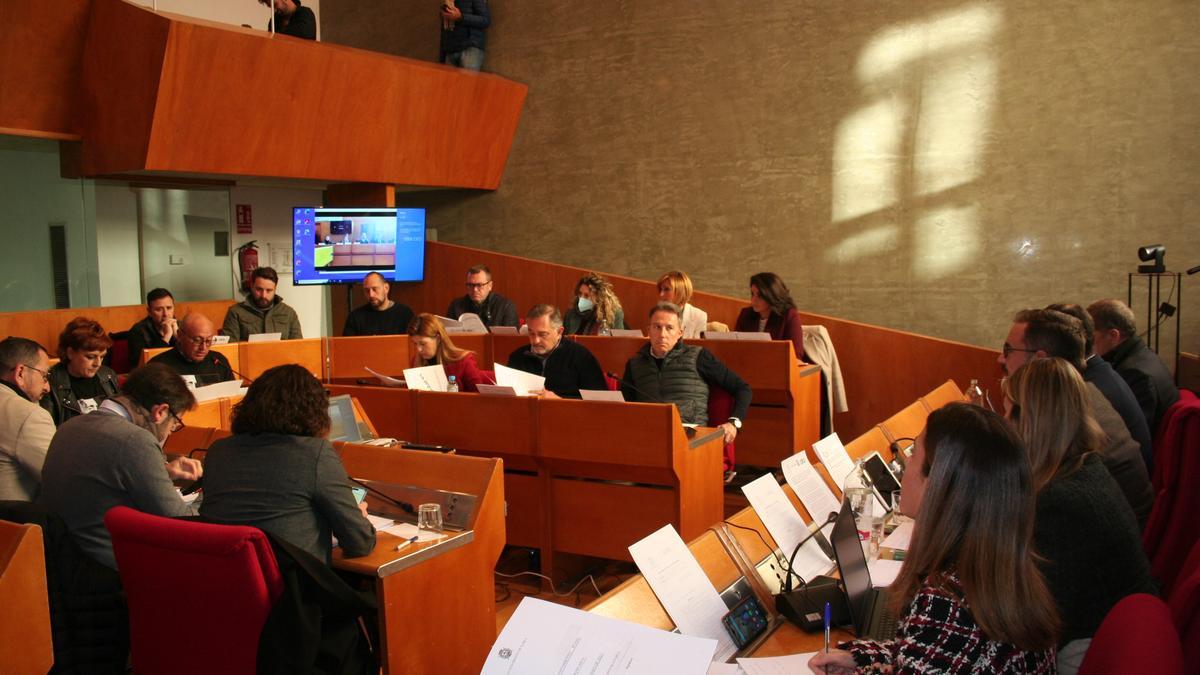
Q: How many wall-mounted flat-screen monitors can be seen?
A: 1